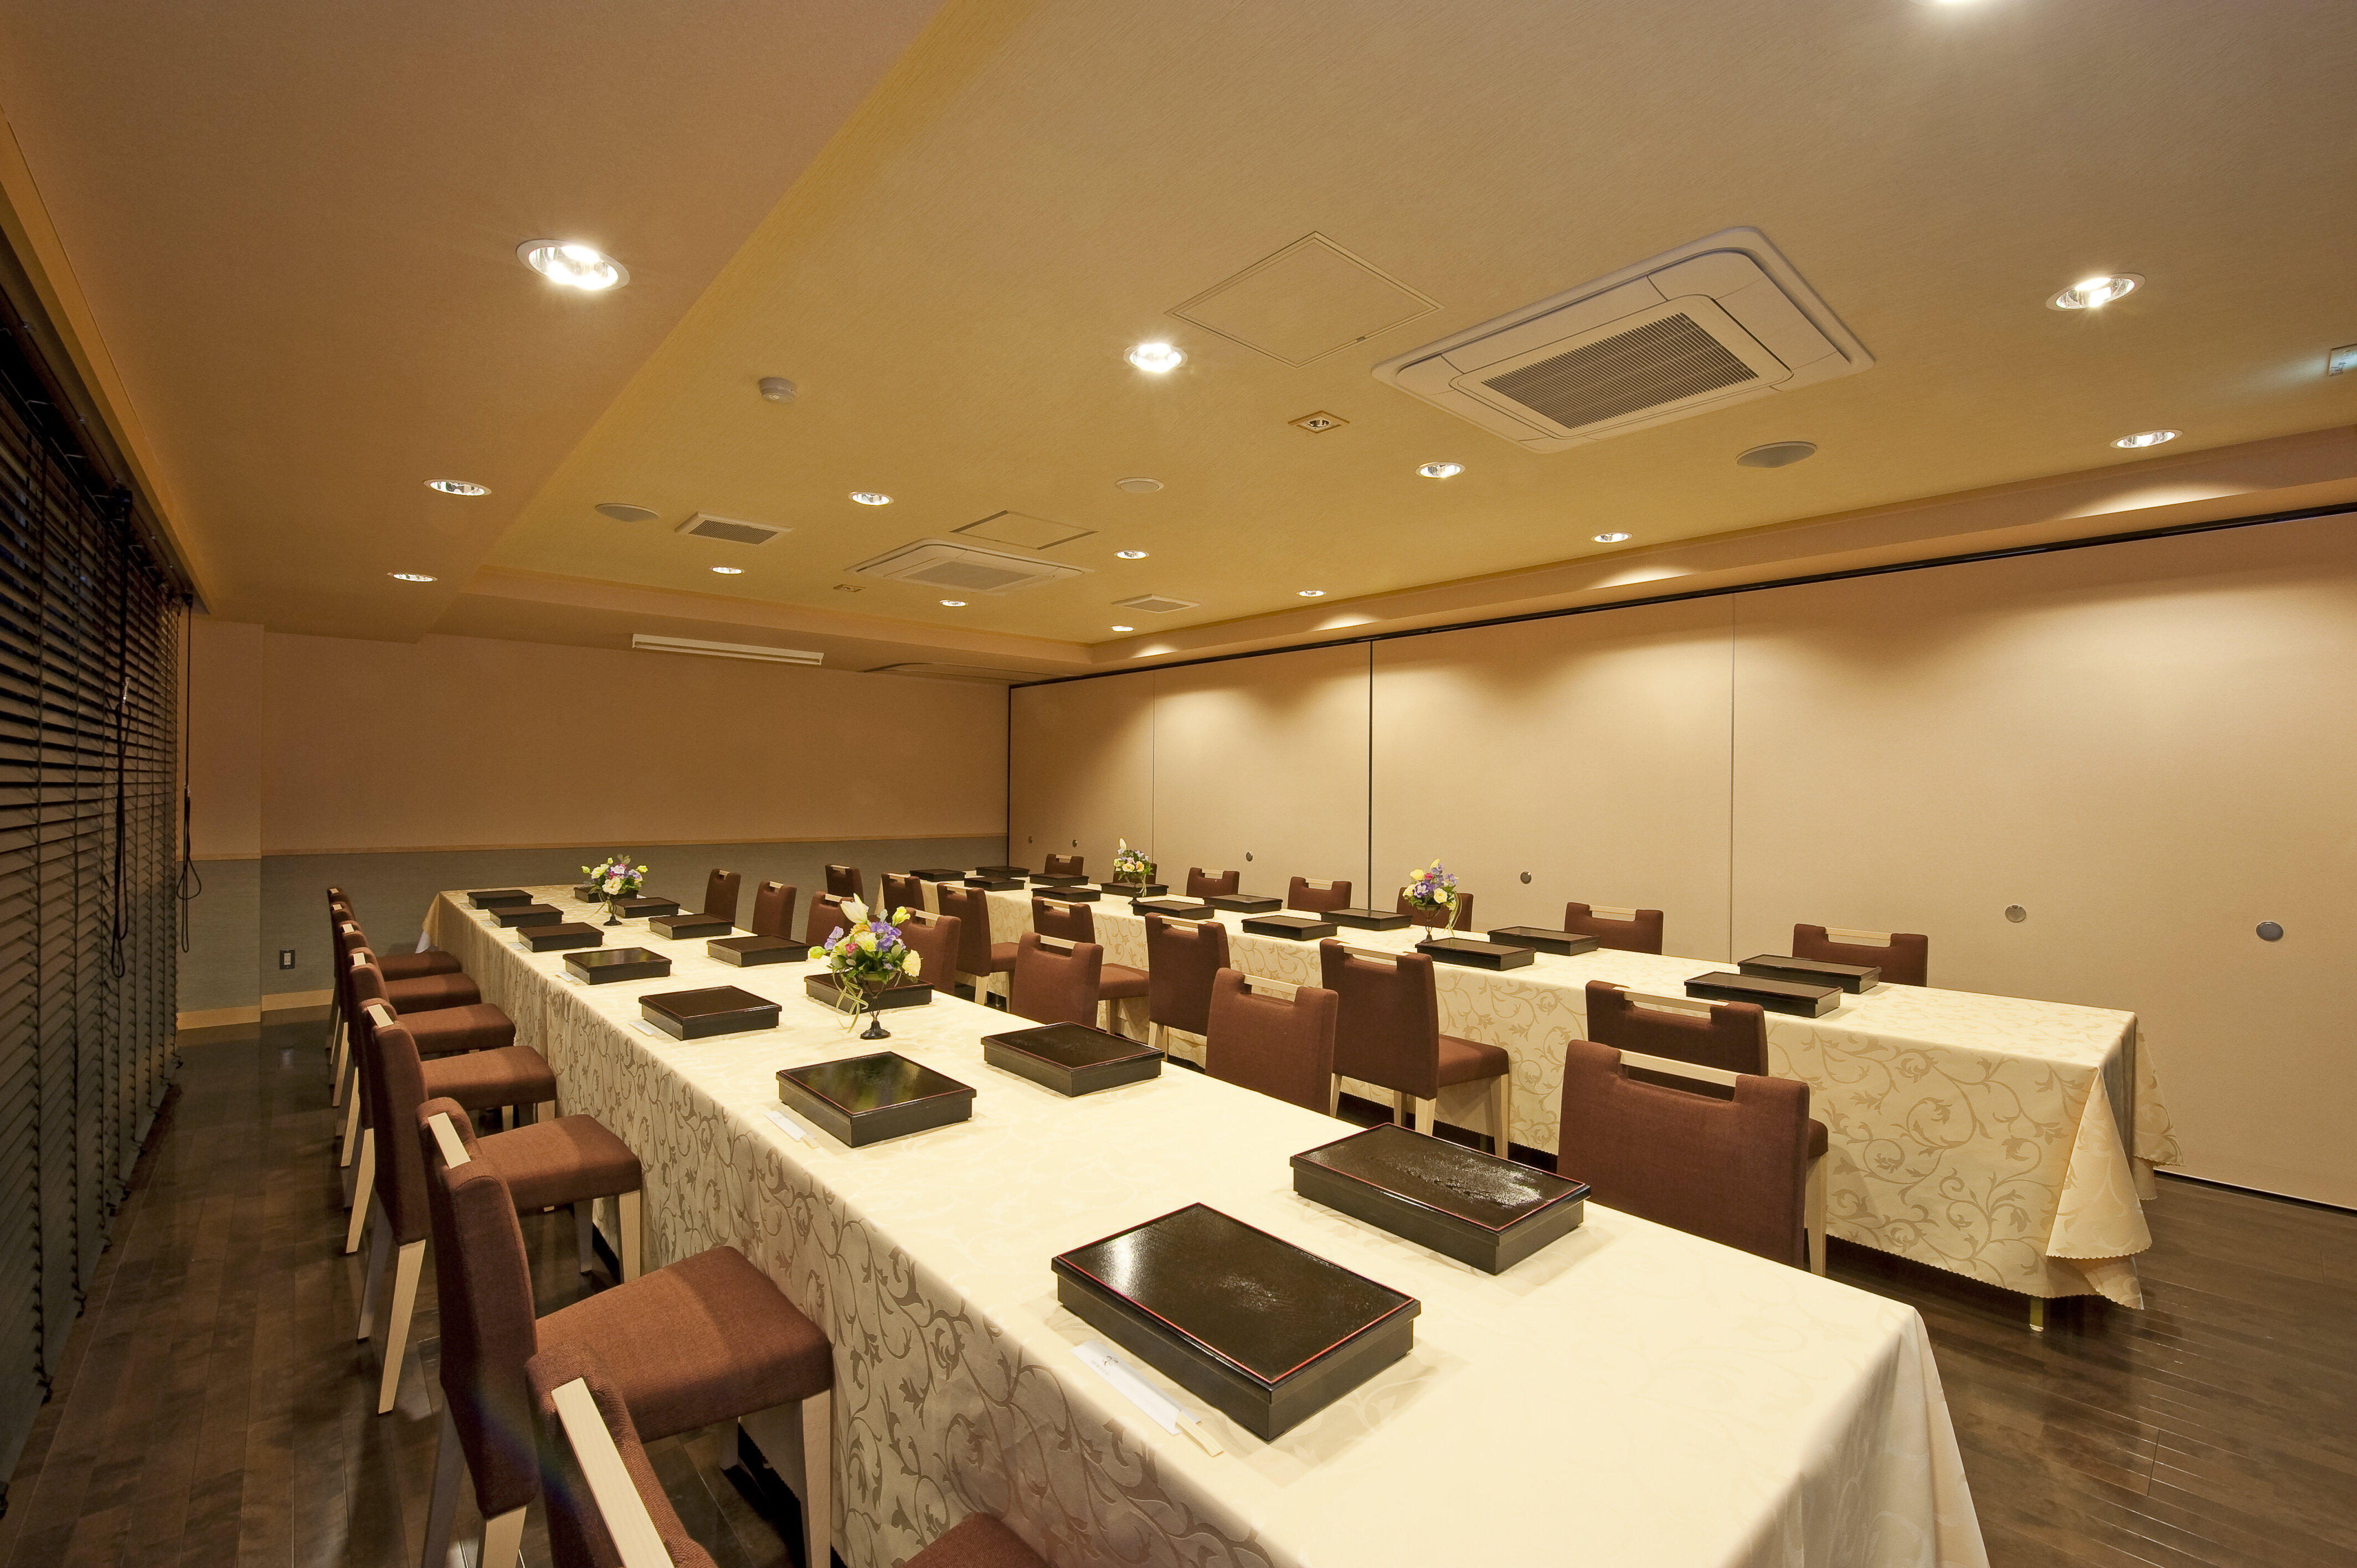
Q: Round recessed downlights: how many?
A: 15